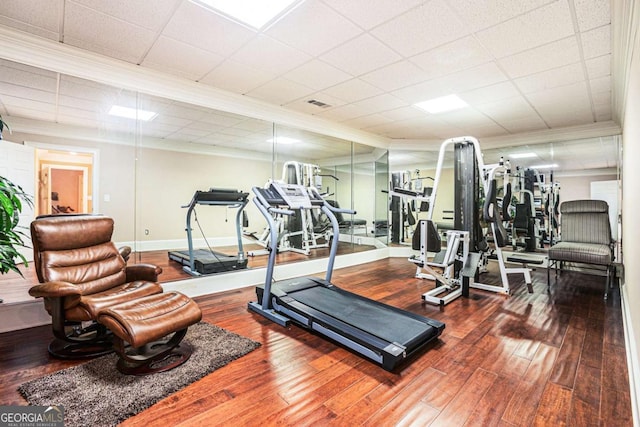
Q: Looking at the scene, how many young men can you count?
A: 0